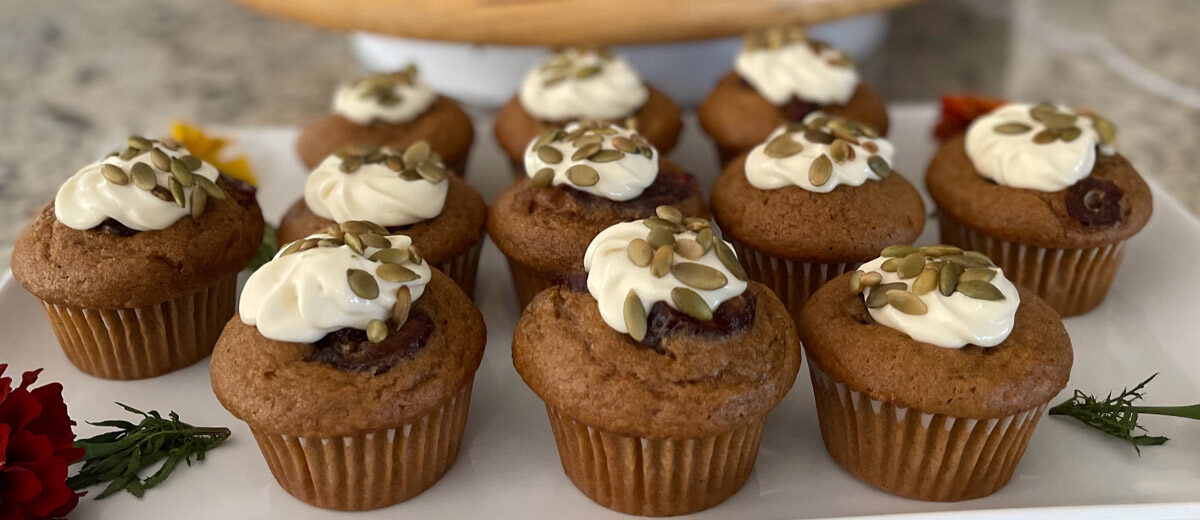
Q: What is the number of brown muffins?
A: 11